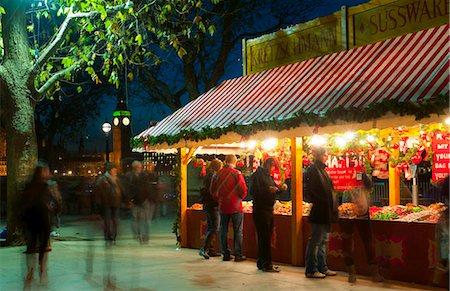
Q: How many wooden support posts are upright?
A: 3